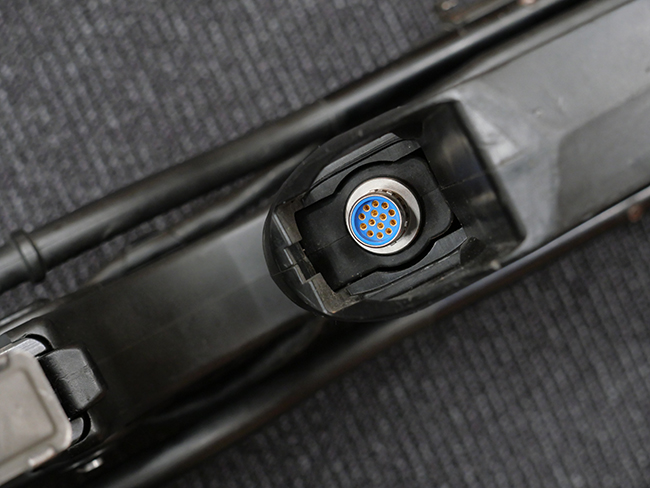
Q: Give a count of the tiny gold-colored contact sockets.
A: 14